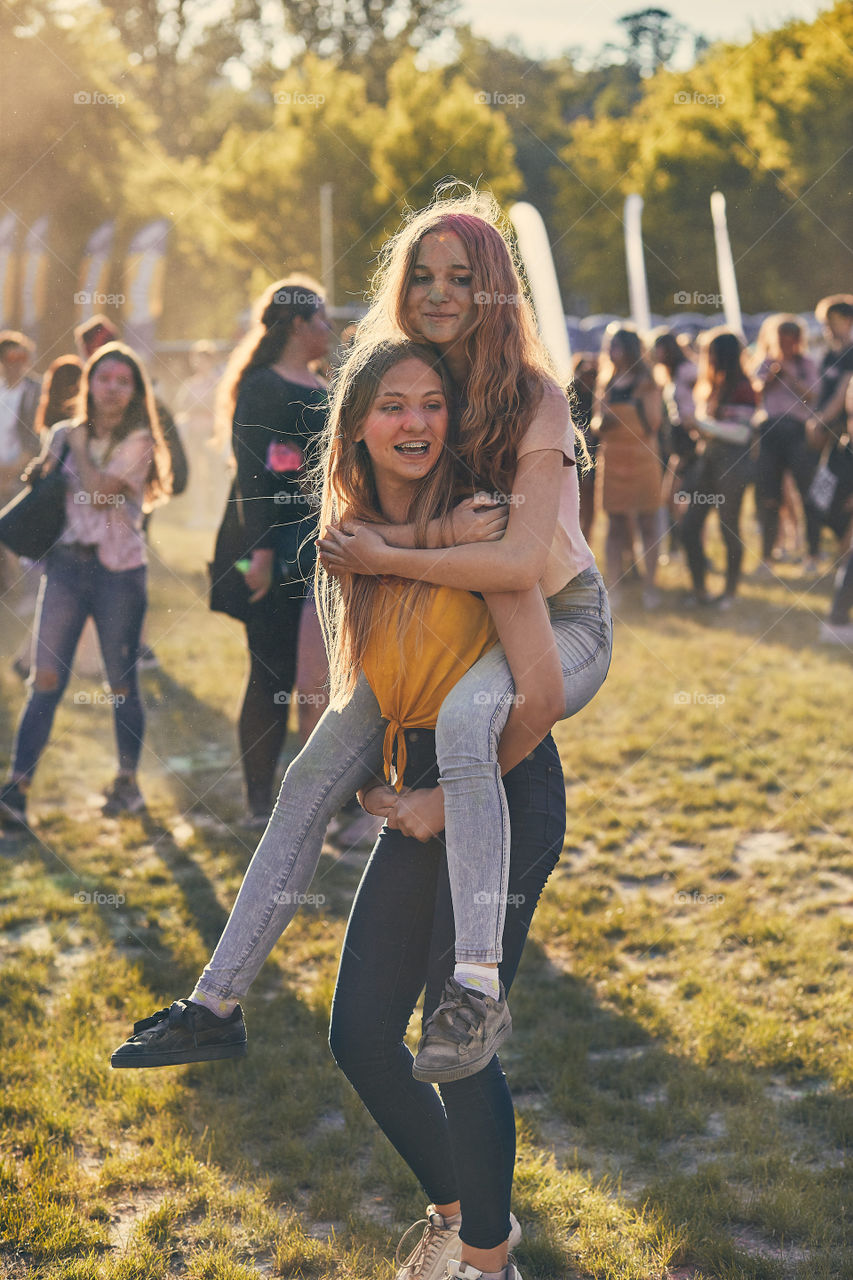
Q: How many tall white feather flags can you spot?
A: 3